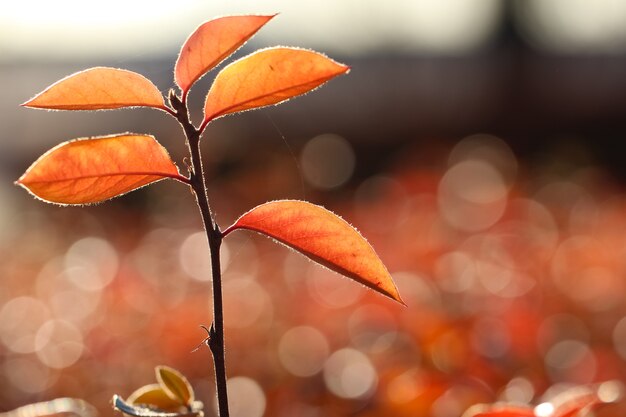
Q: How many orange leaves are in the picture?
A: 5